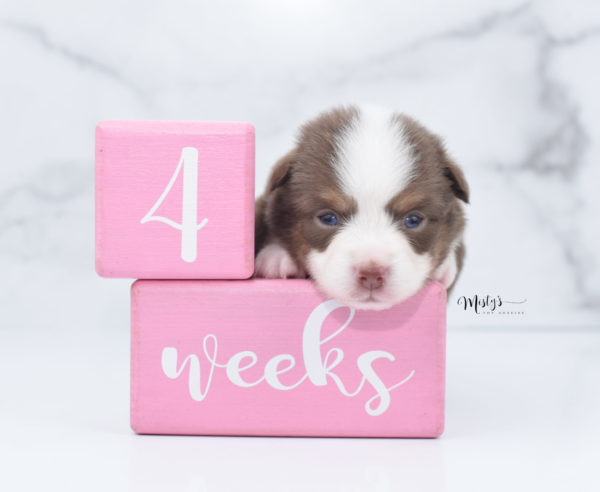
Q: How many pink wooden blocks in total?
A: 2